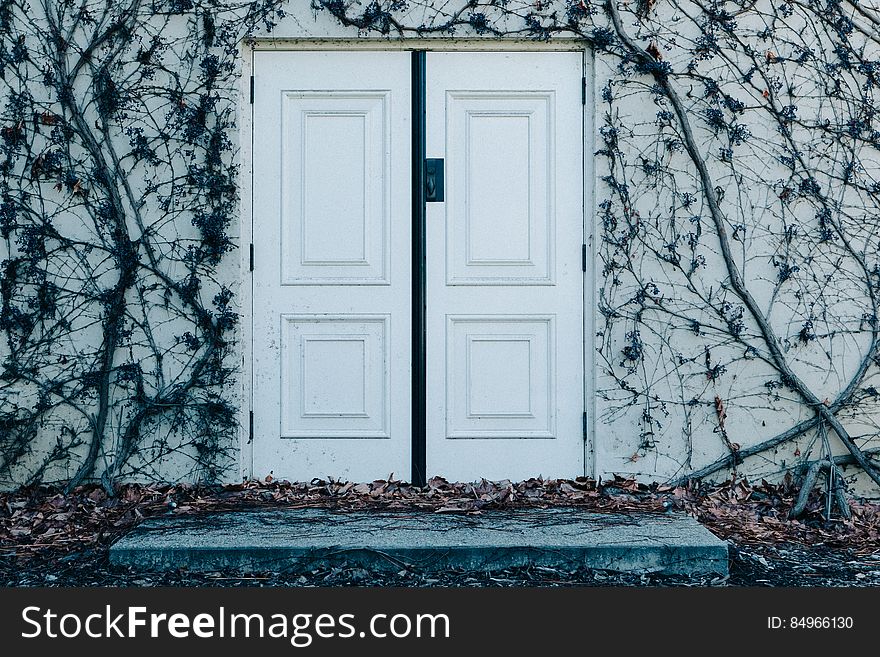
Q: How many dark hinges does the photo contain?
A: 6